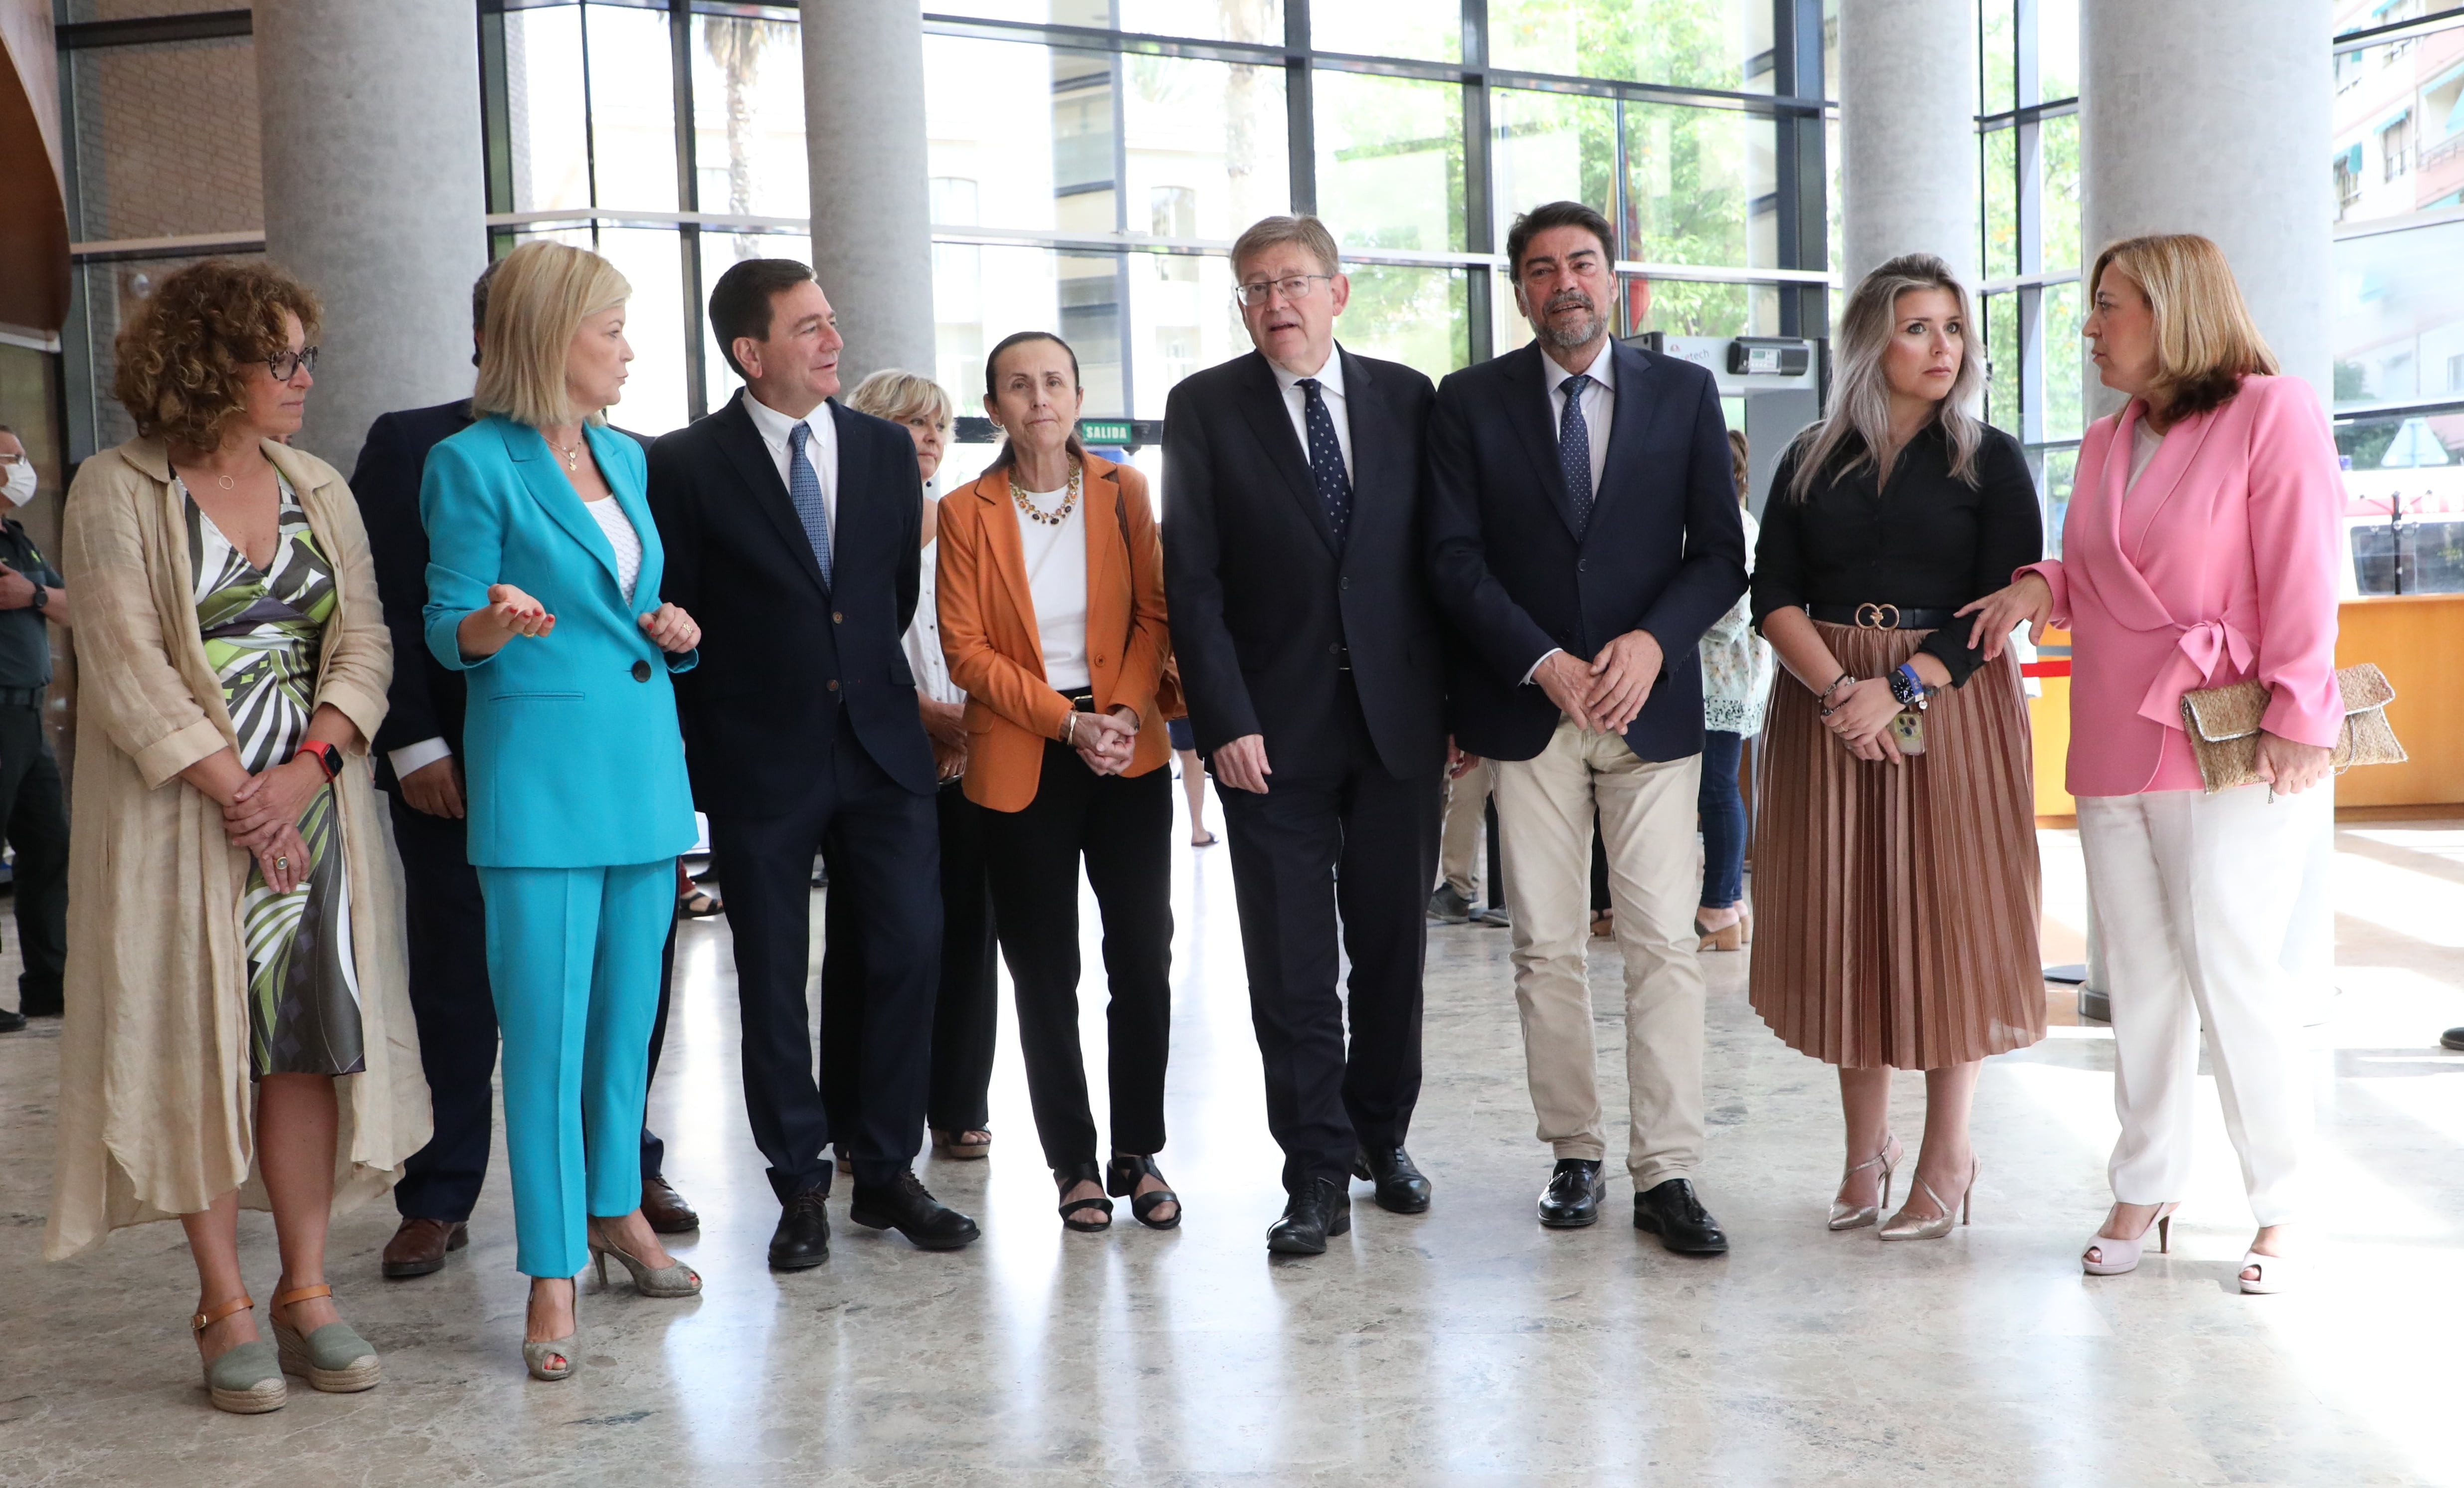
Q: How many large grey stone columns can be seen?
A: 4